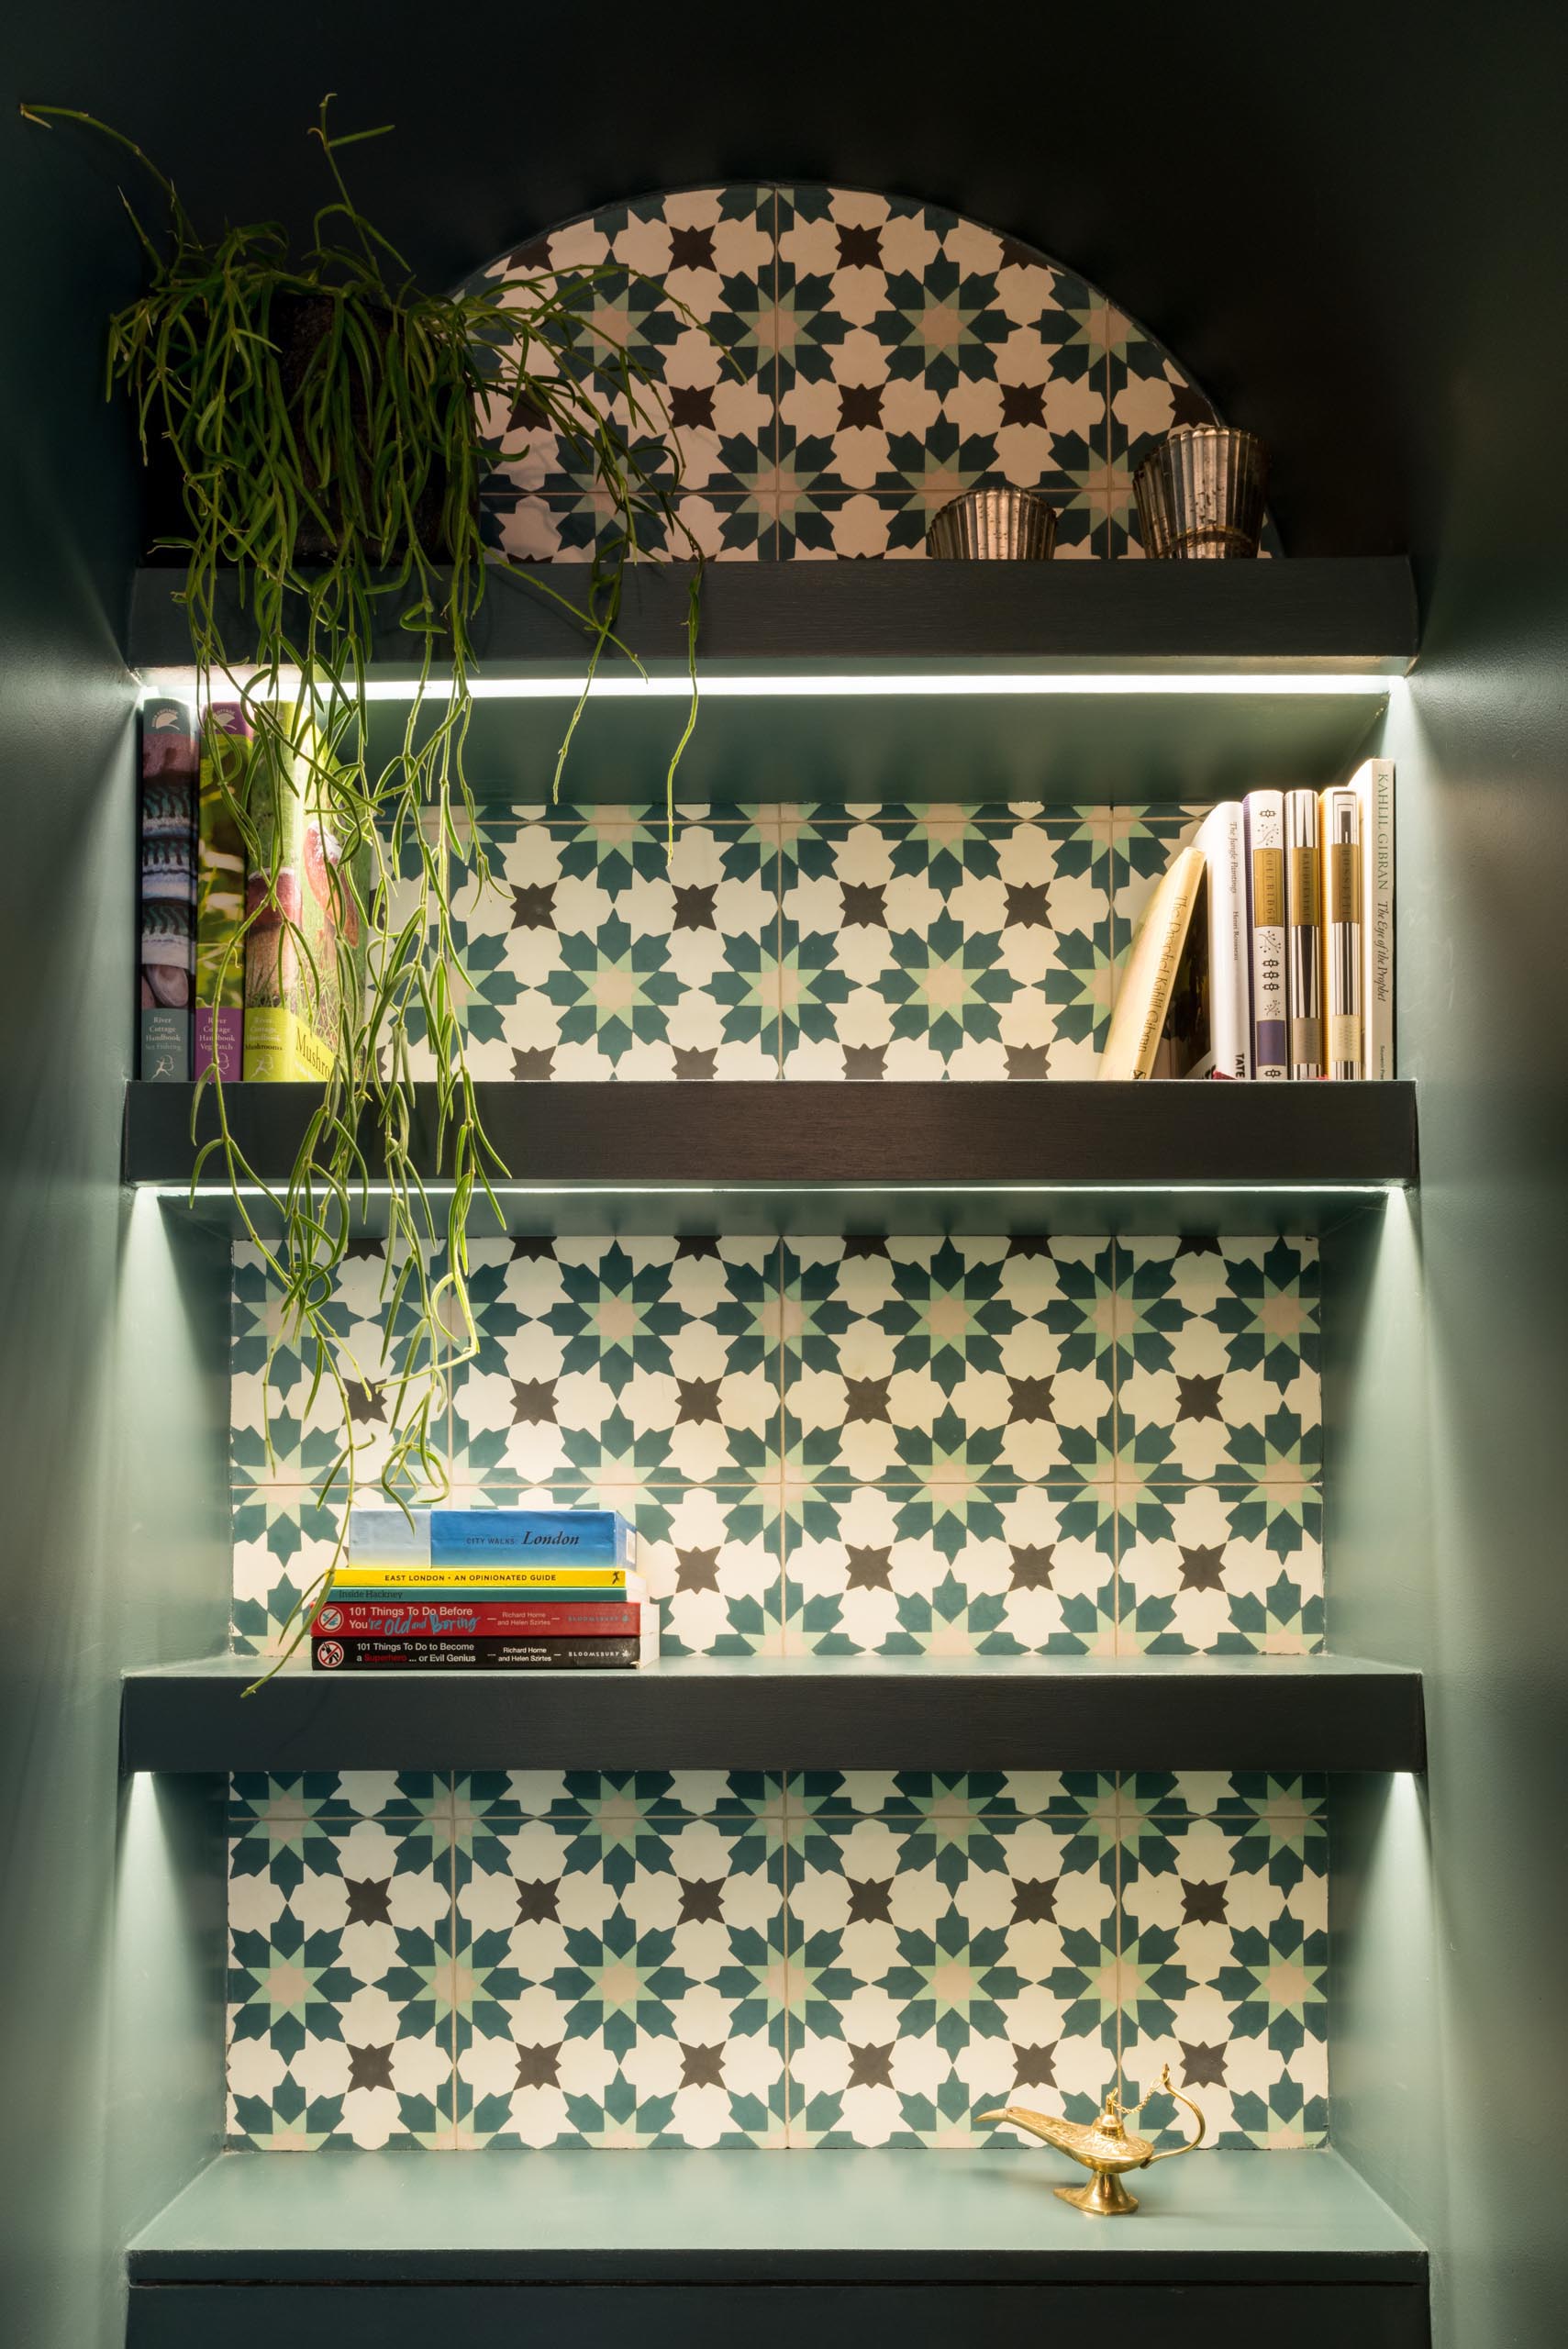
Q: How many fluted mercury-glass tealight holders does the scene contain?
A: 2